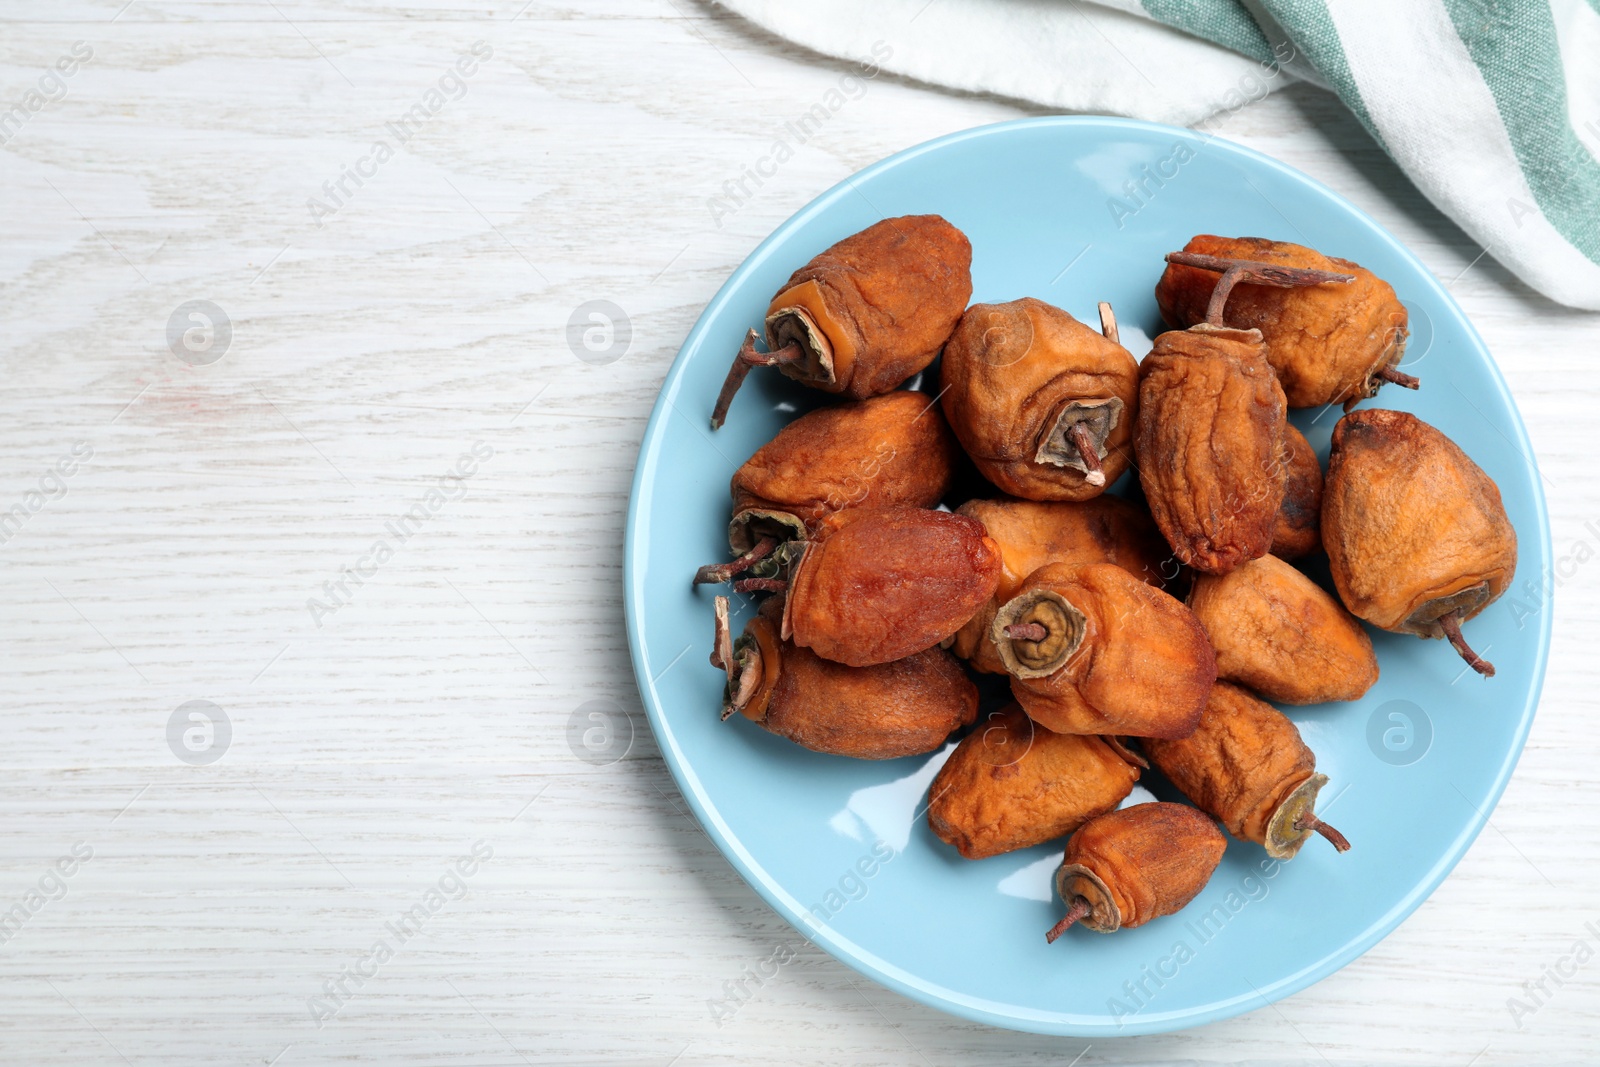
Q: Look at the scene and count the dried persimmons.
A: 15